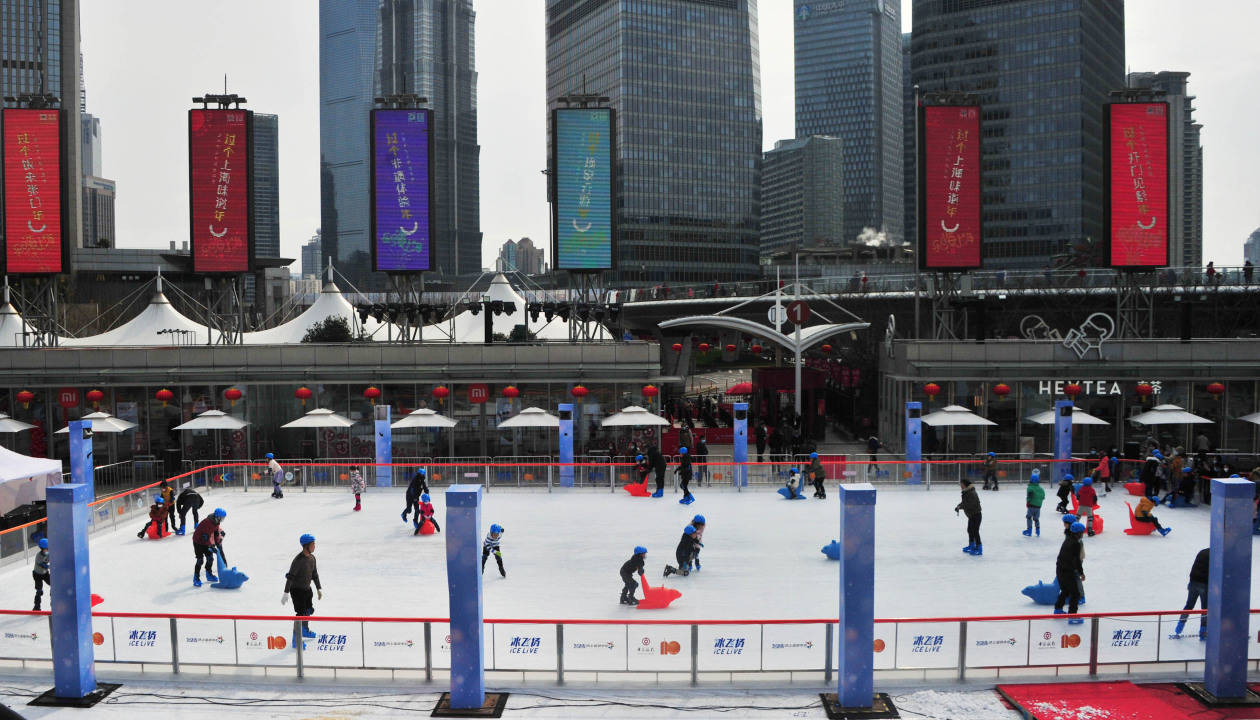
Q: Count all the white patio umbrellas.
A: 11